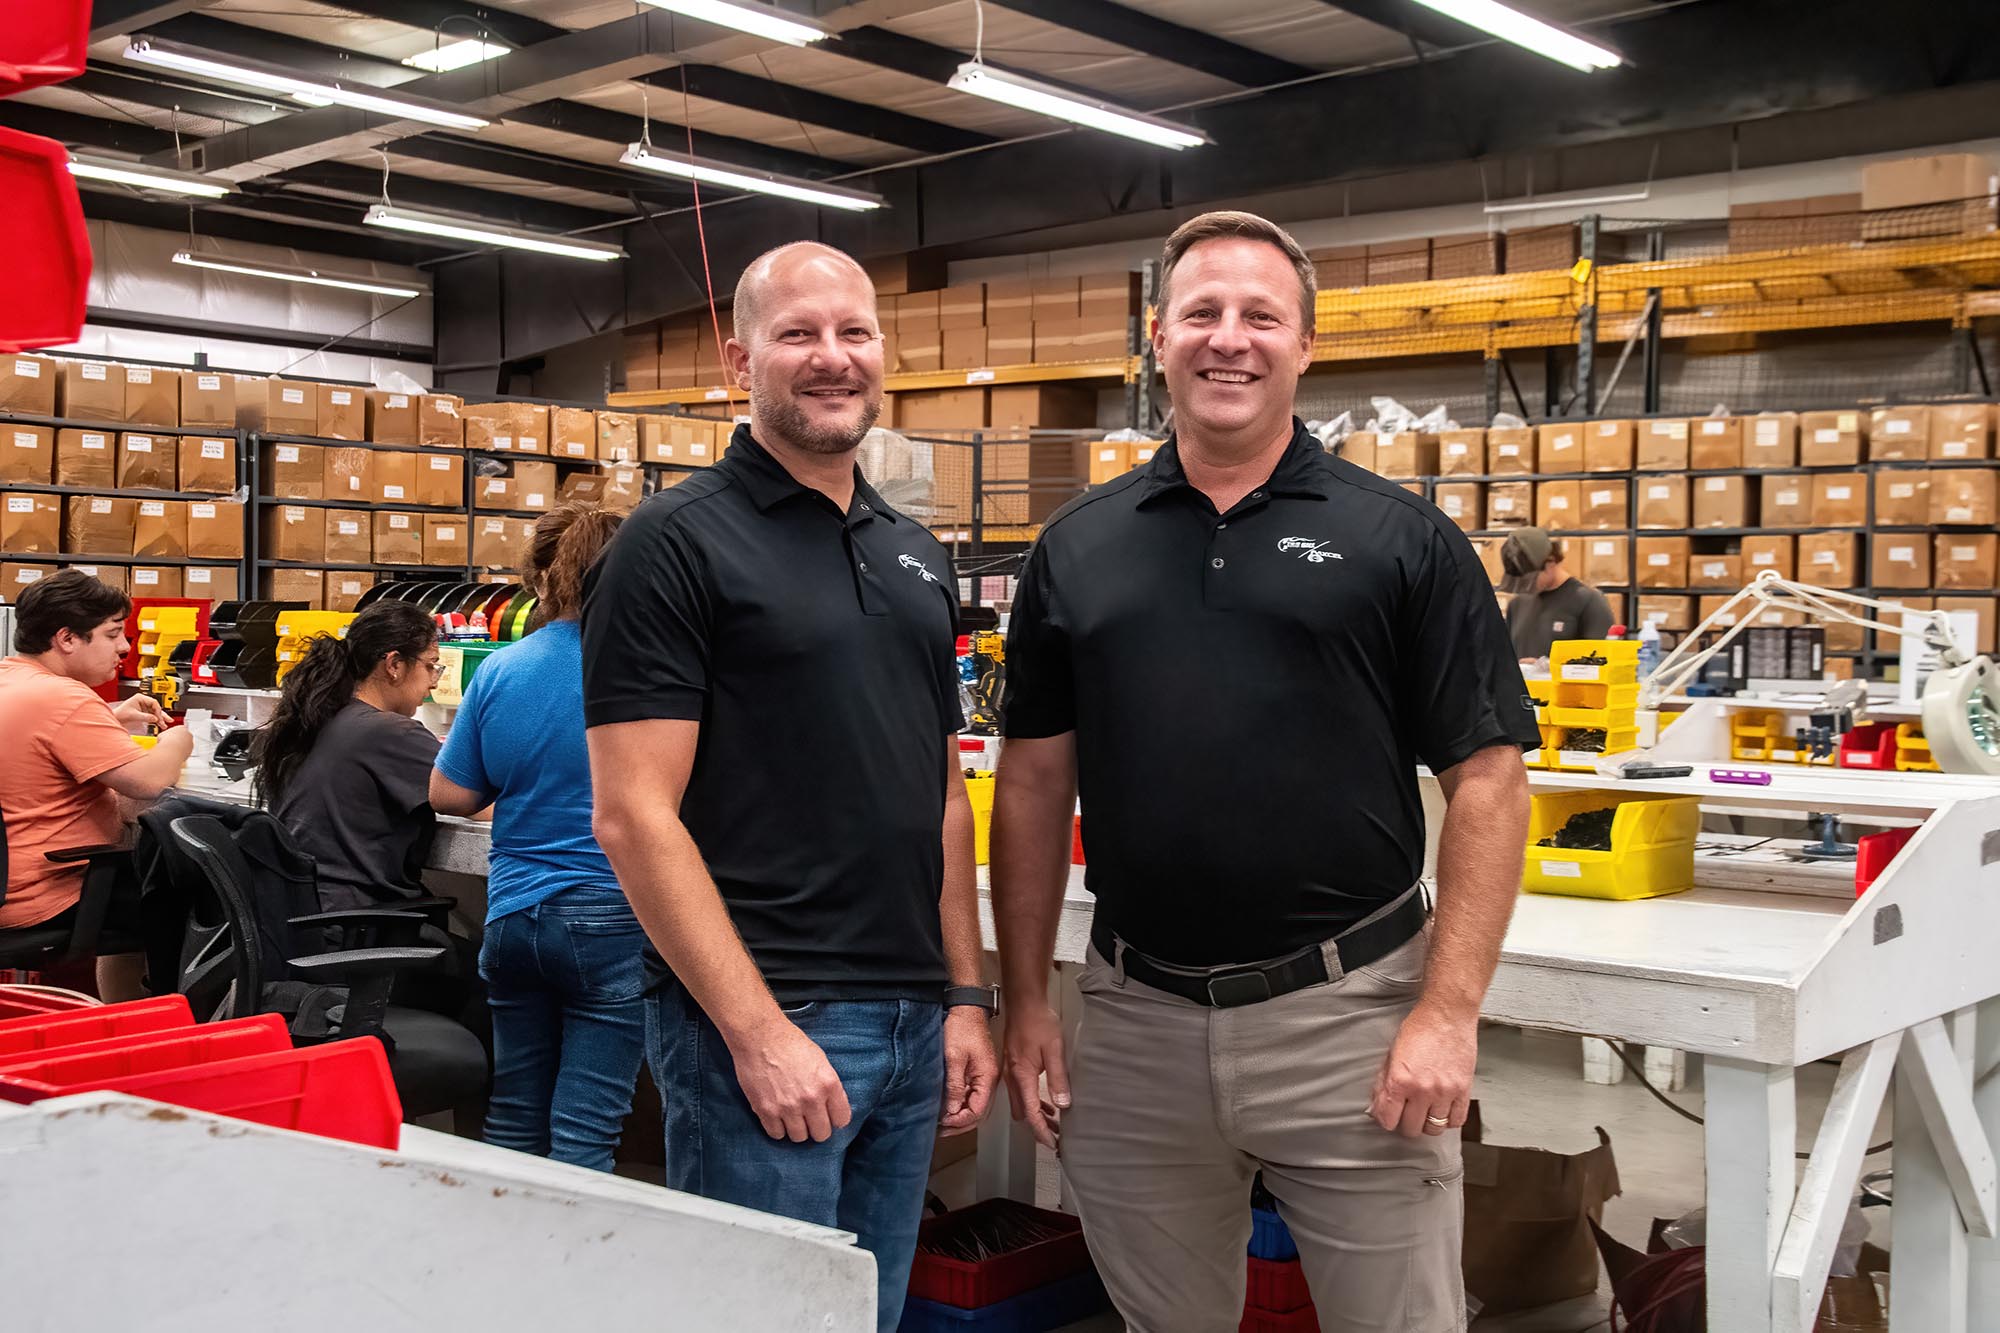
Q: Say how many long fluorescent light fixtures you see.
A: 8